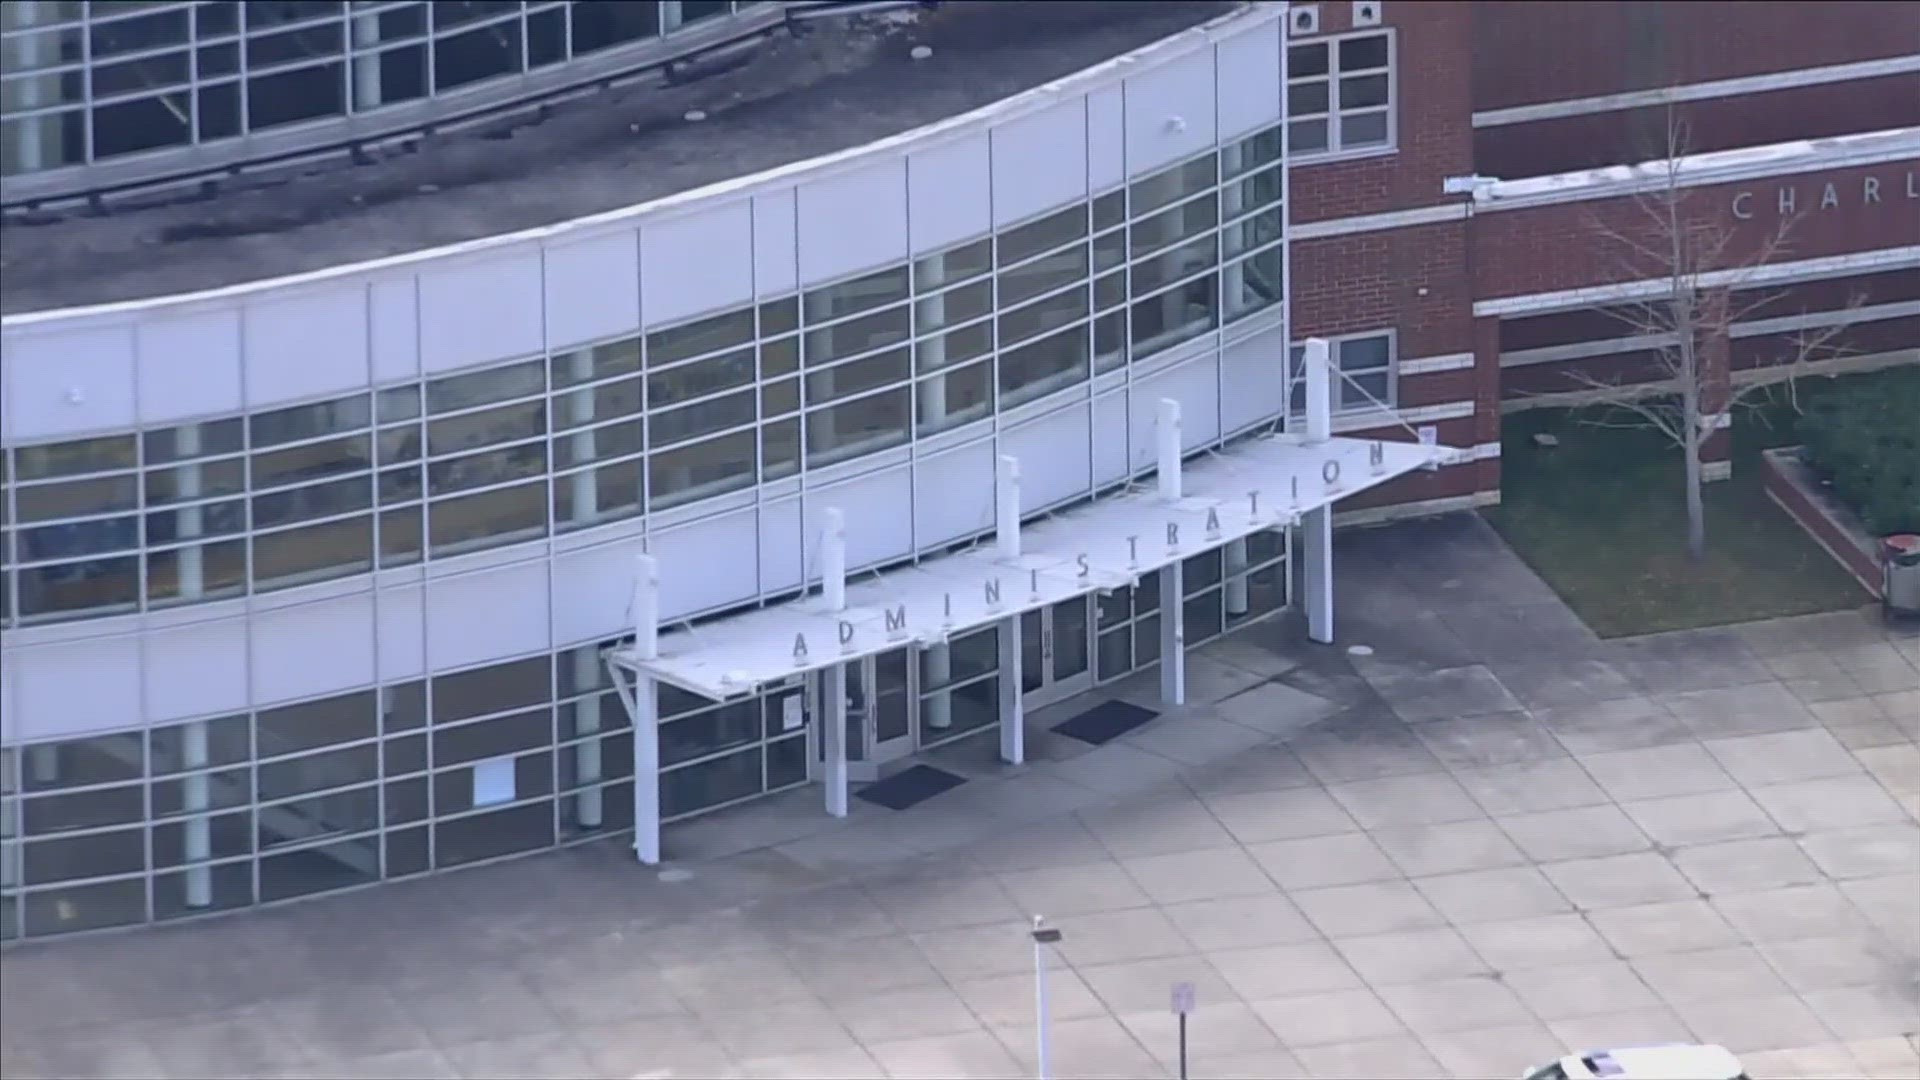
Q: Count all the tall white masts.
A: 5